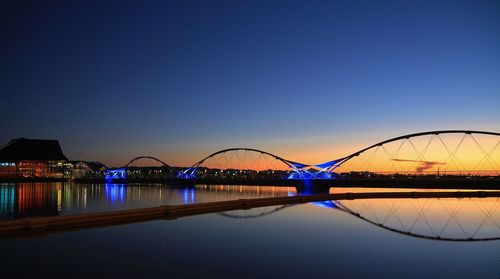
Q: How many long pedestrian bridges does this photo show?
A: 1